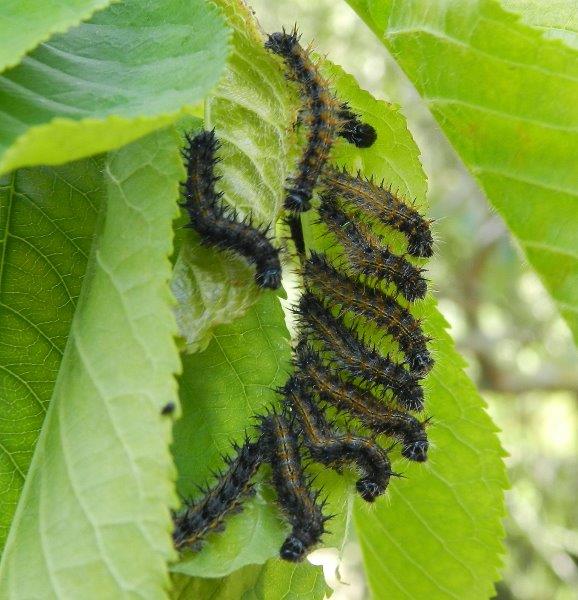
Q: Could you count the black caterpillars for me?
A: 11